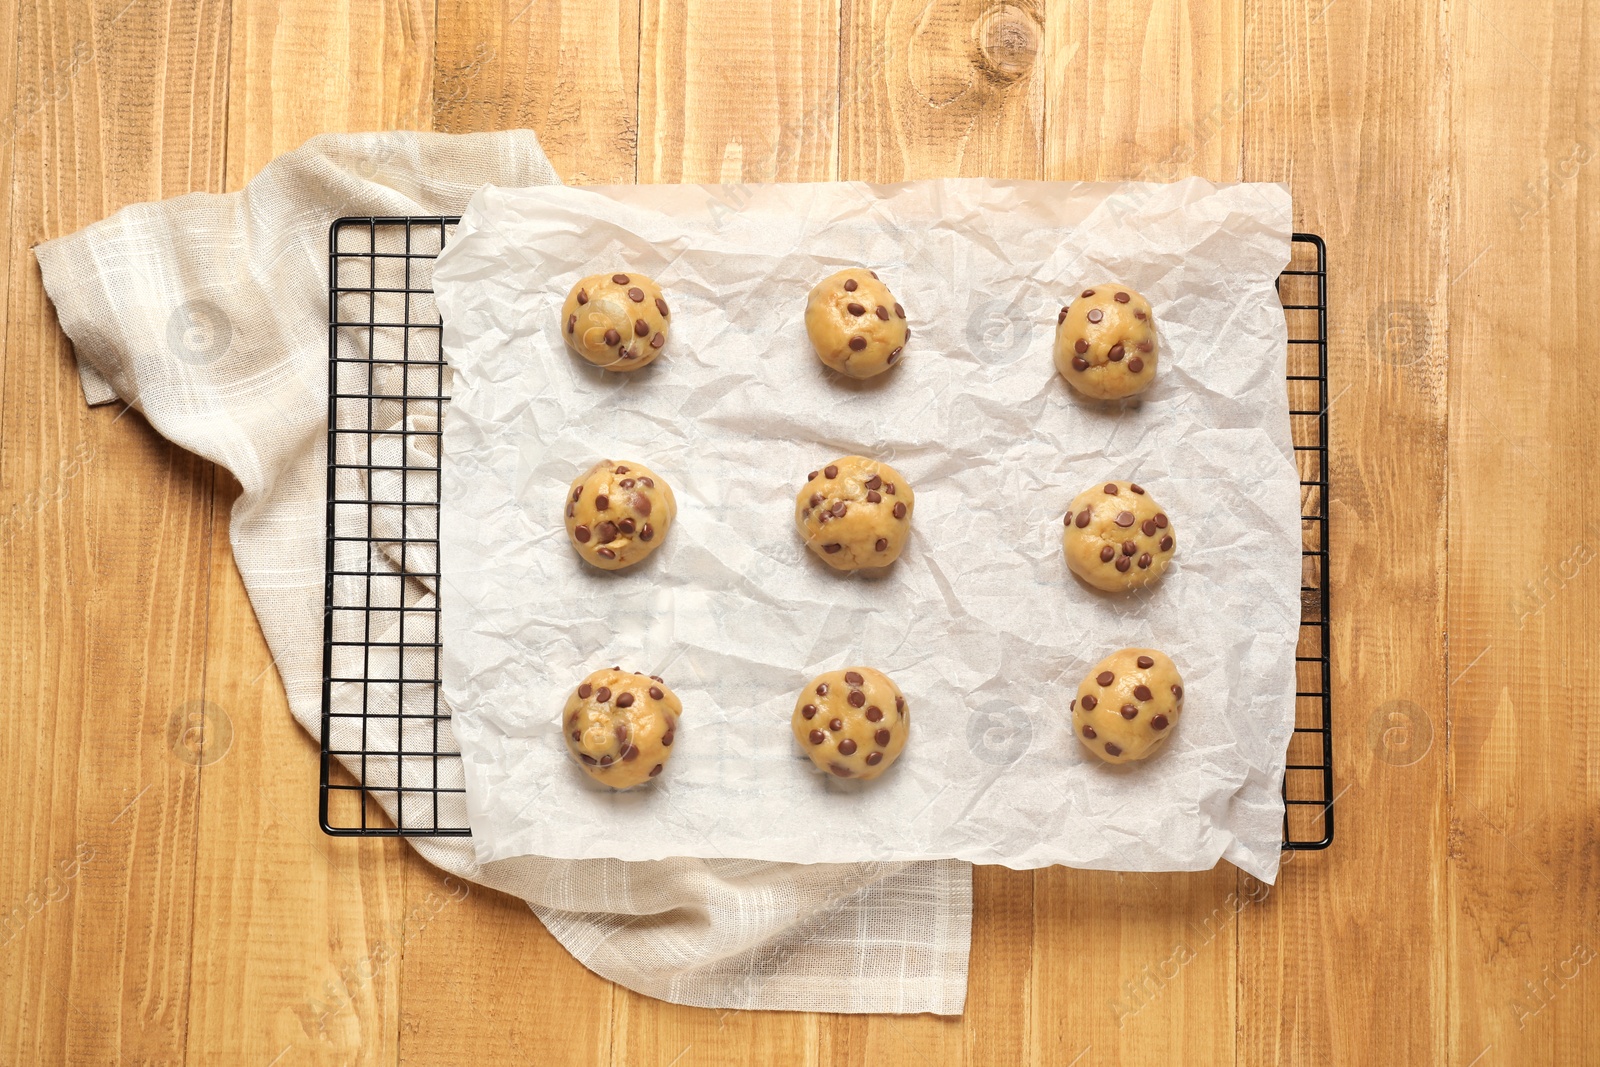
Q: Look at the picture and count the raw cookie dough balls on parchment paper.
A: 9